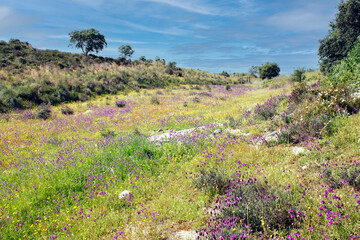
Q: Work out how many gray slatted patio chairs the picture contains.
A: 0